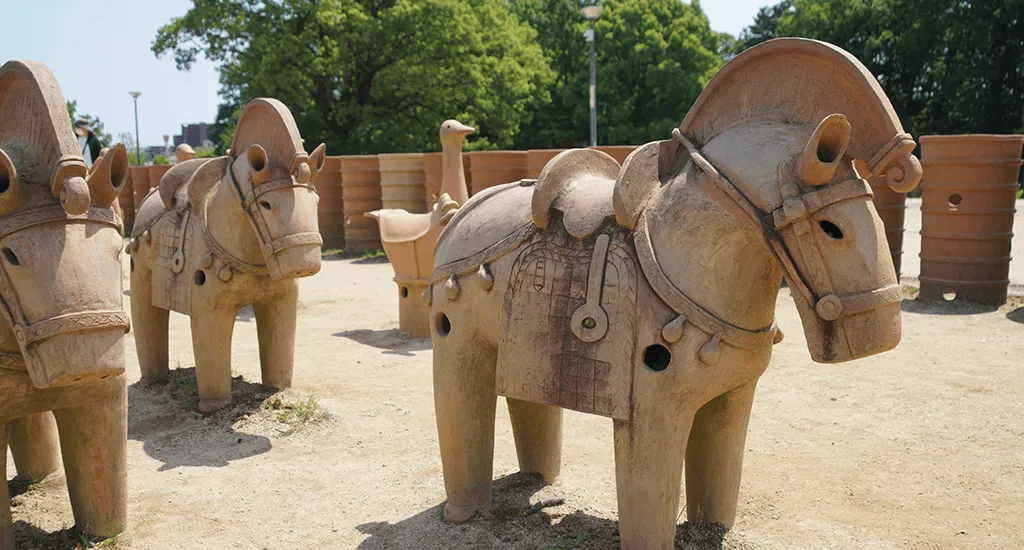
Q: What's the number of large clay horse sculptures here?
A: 3